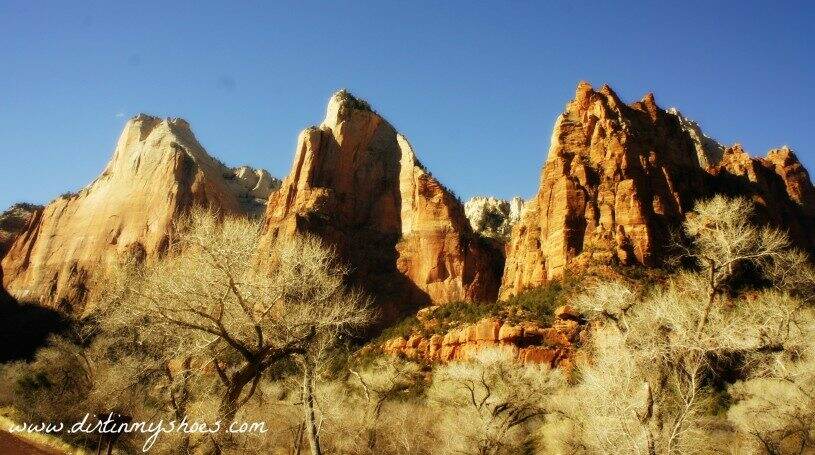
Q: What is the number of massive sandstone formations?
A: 3